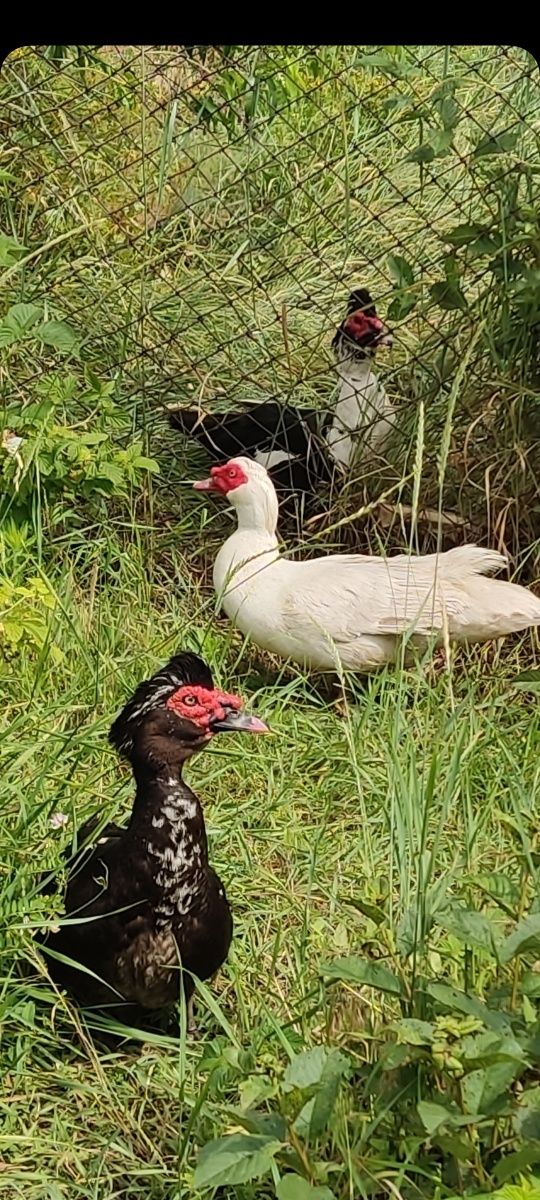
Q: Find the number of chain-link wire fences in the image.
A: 1